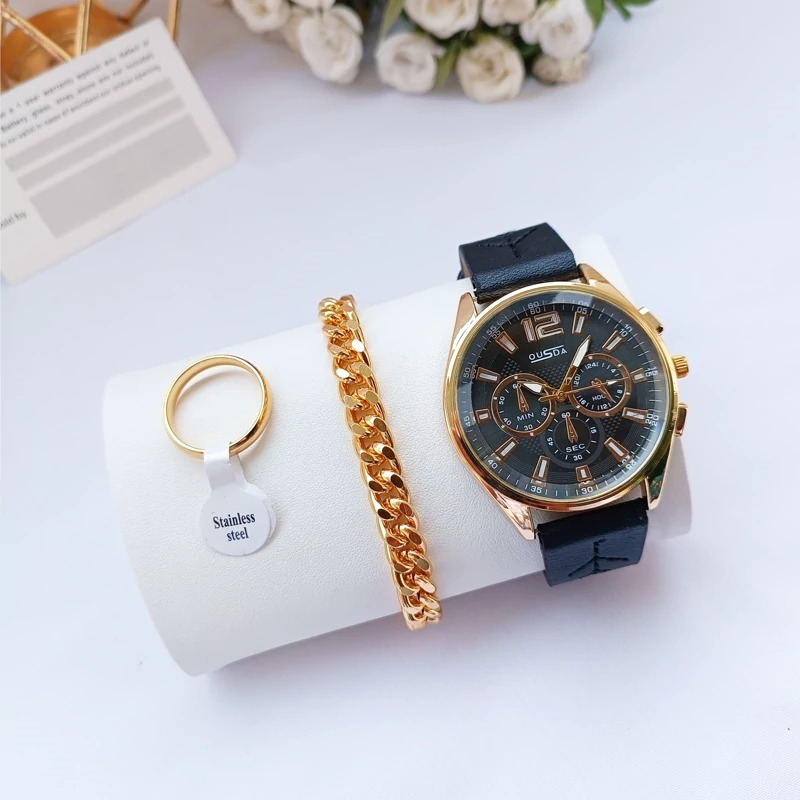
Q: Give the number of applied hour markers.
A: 12